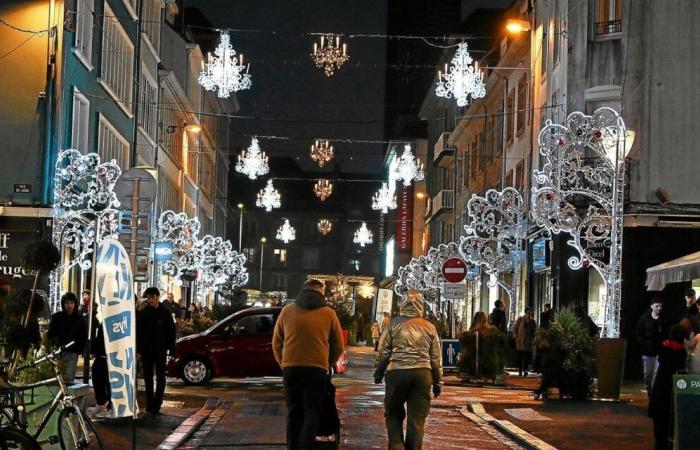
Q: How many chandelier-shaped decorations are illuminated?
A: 12